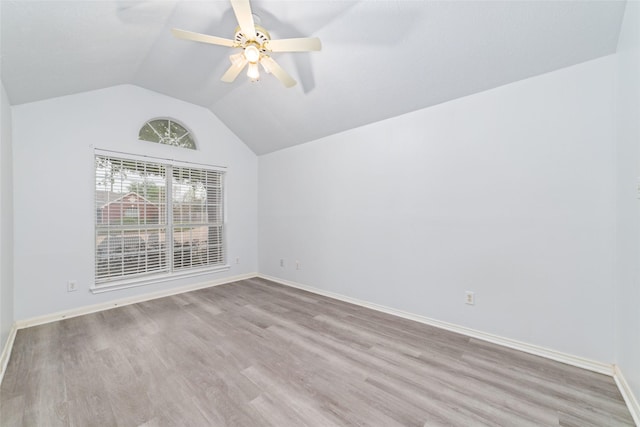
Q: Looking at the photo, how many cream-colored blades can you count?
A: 5